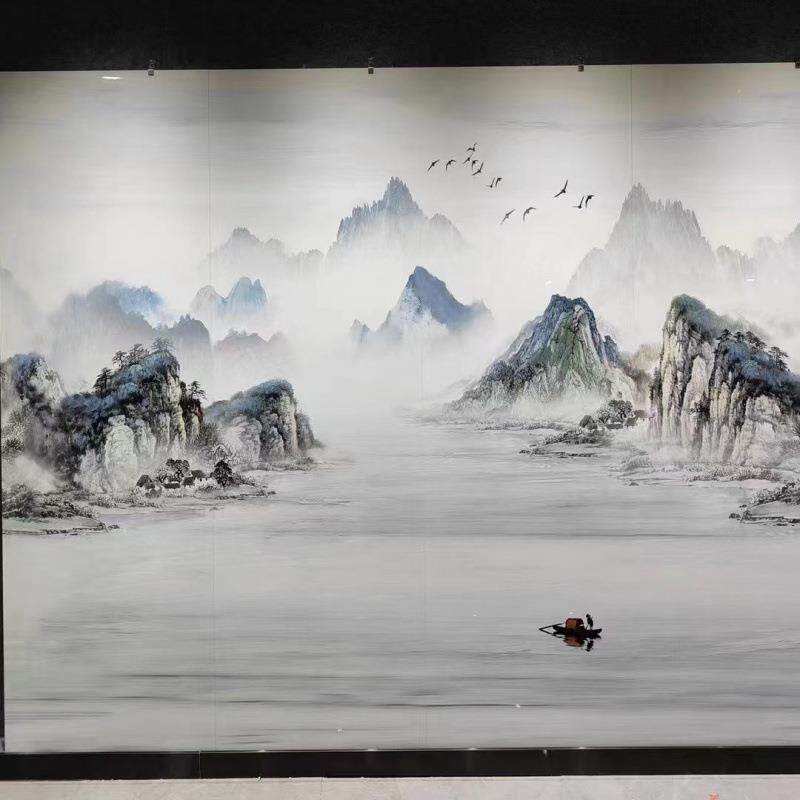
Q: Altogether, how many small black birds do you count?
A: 13